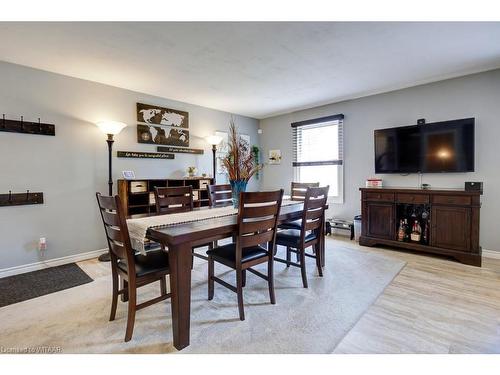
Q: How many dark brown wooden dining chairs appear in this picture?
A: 6